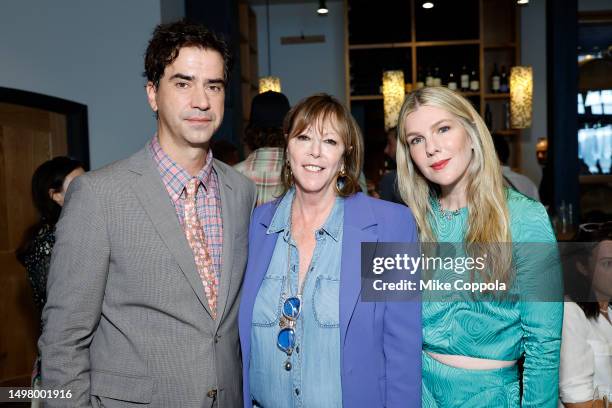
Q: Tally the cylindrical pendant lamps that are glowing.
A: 3